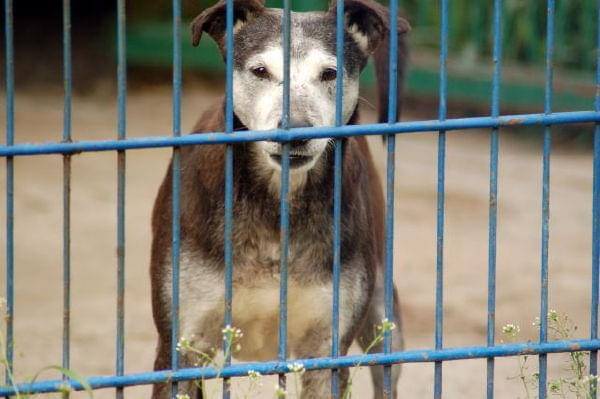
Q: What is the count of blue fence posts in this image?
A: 12